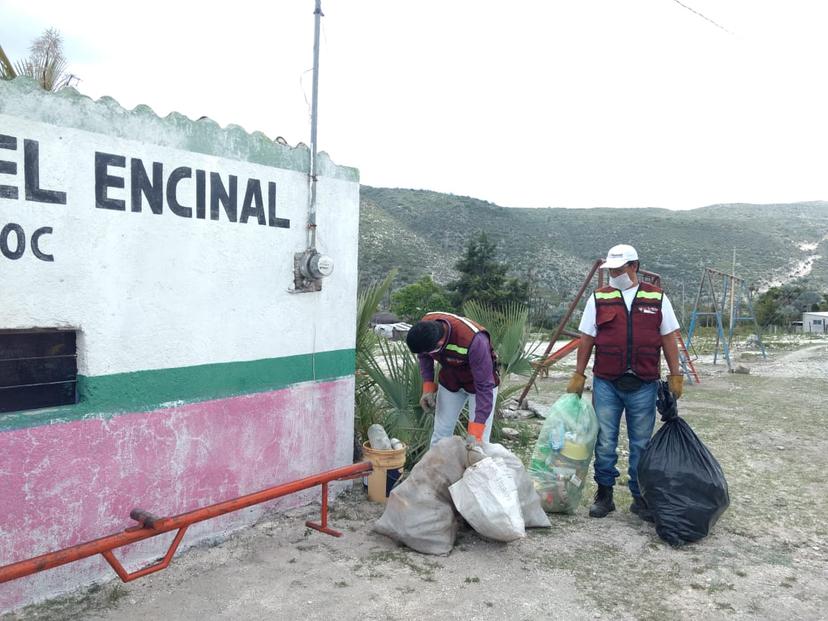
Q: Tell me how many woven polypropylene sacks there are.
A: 3